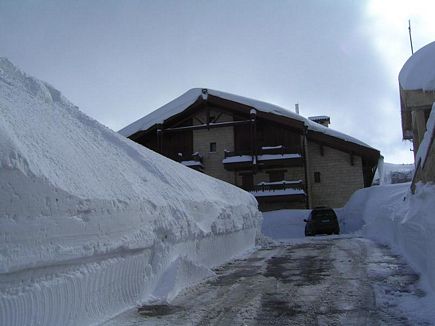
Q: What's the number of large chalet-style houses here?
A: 1